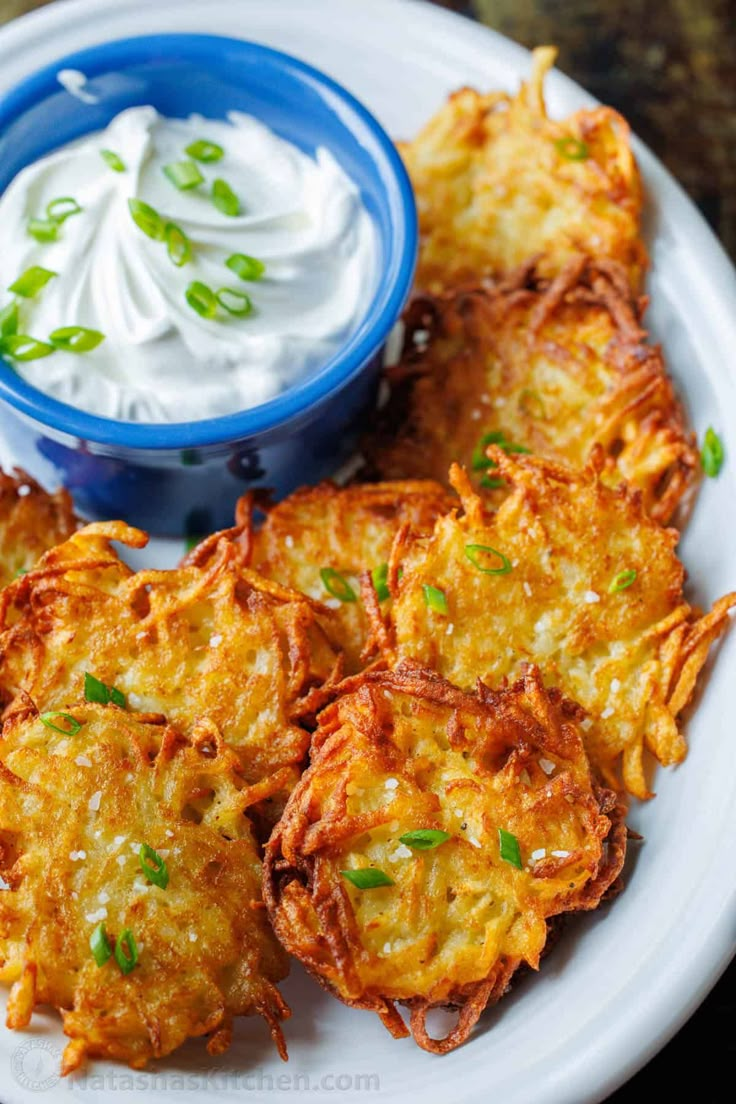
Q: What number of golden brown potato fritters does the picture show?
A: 8